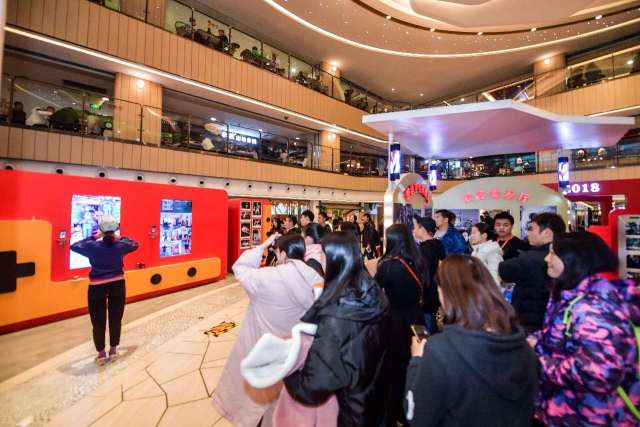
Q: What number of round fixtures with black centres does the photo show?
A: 14